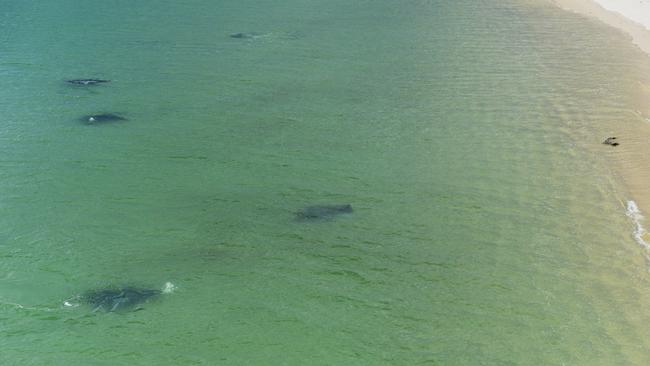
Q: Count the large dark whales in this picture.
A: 5